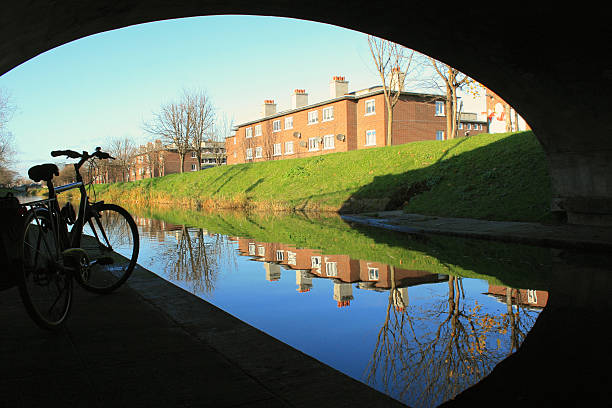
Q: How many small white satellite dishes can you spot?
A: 4